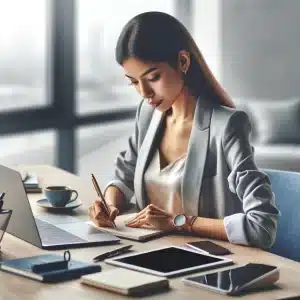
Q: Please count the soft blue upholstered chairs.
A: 1